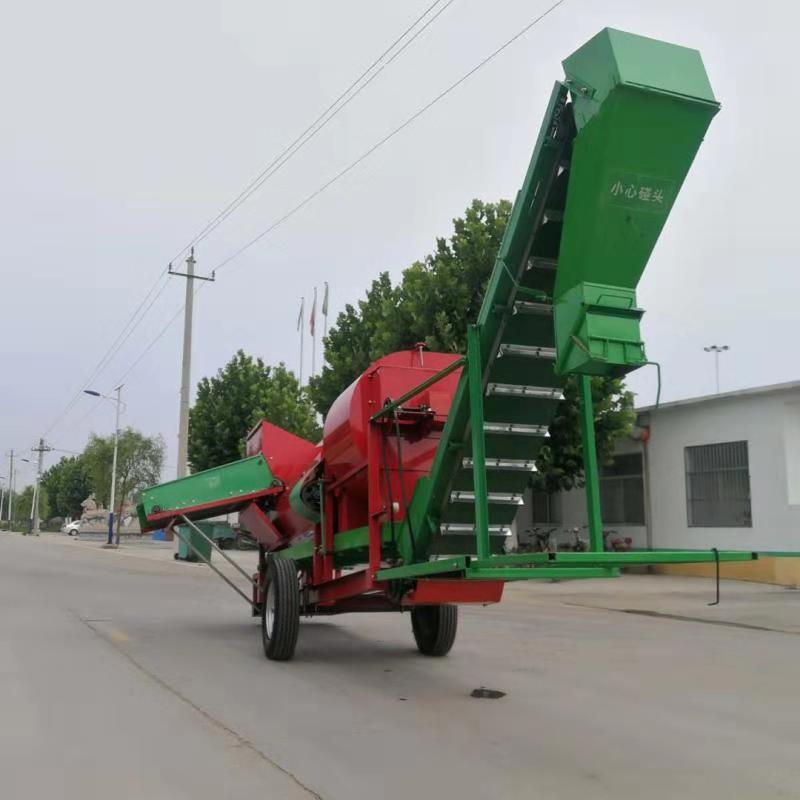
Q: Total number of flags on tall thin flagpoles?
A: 3